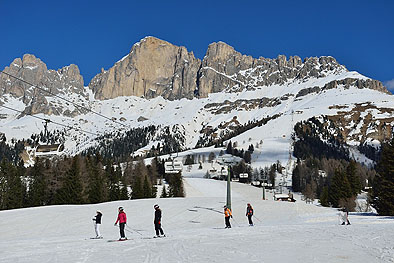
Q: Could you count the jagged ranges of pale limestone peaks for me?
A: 1